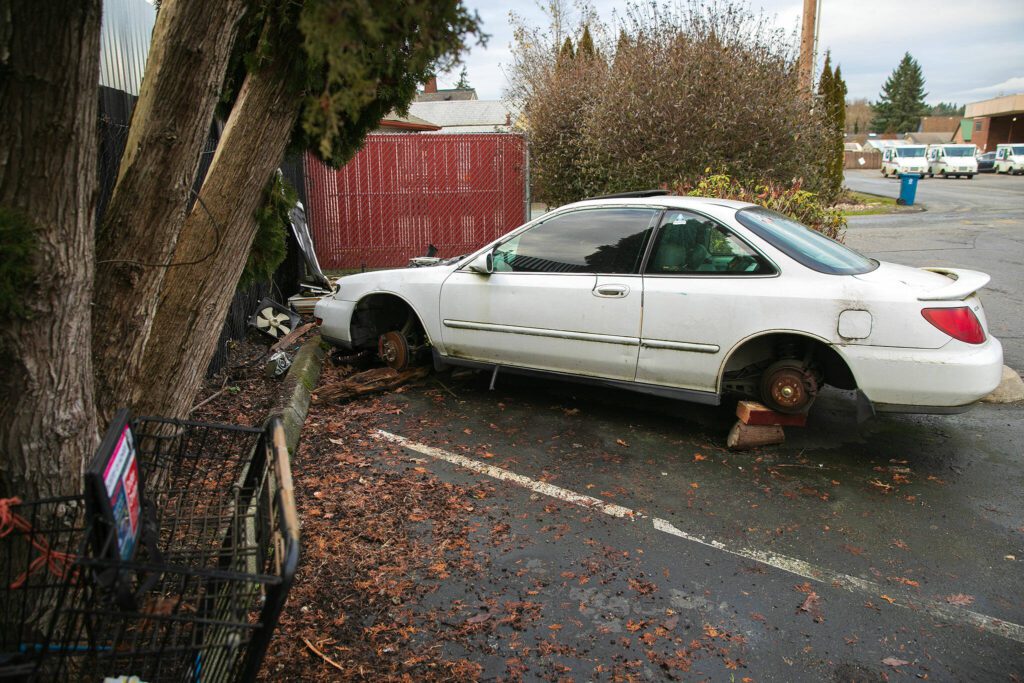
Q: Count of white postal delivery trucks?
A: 3